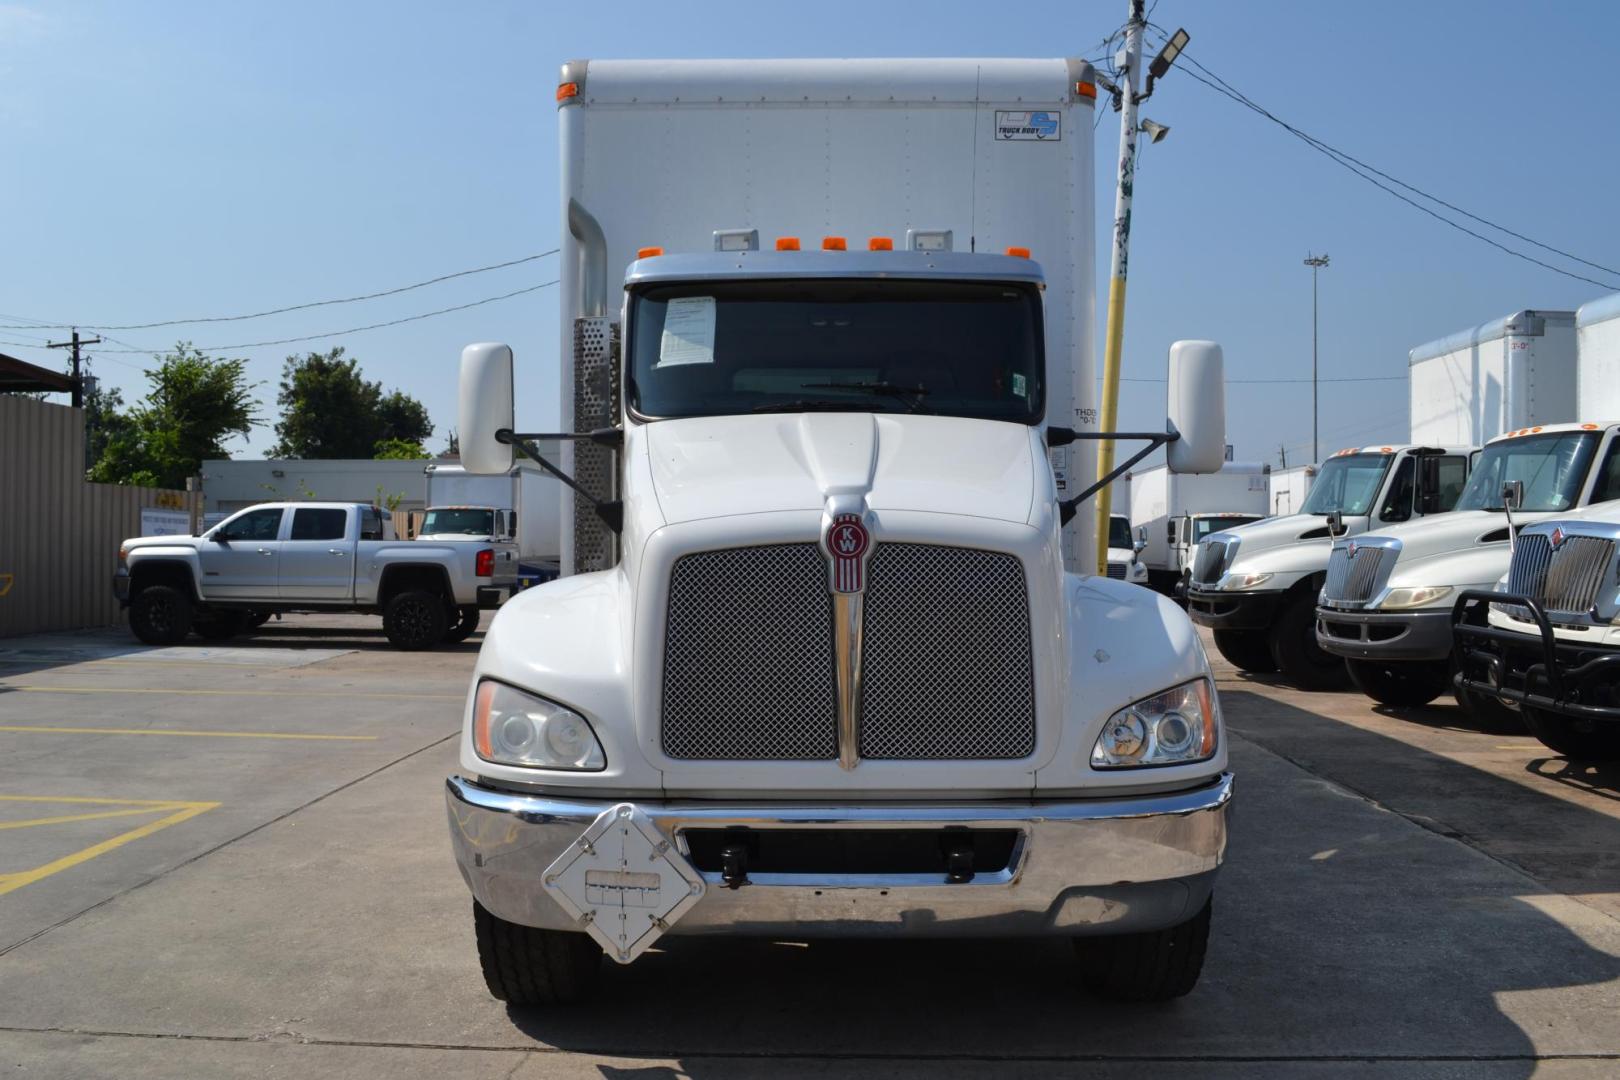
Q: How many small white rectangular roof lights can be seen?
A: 2